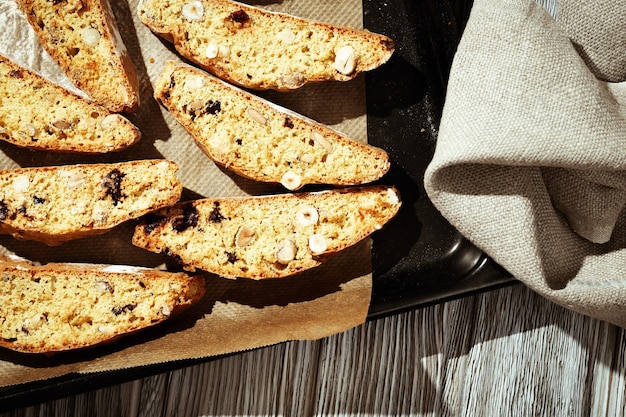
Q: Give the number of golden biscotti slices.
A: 7